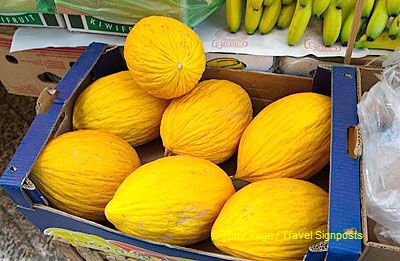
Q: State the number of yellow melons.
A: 7